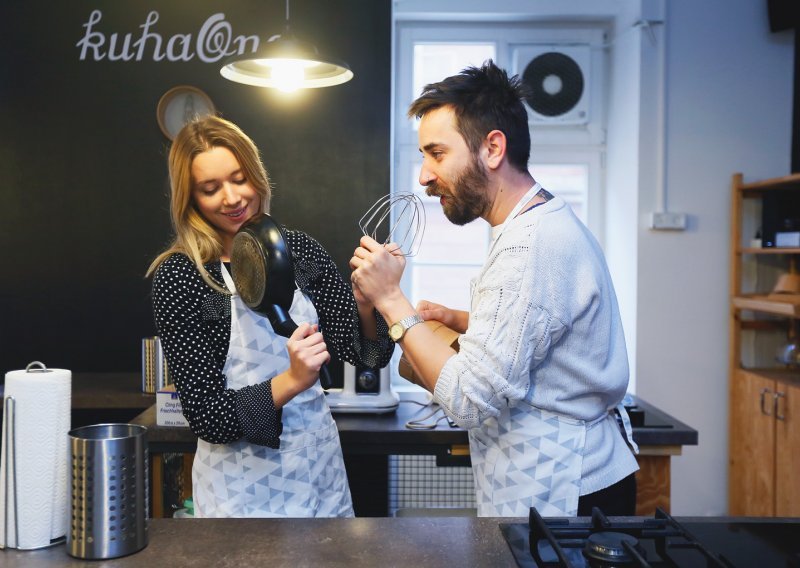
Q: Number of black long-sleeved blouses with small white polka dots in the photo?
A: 1